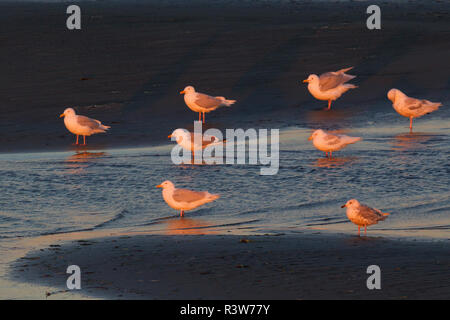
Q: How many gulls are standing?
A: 8